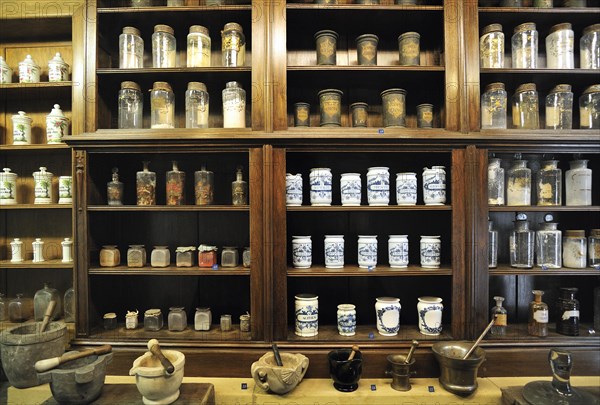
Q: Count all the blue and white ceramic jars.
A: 15